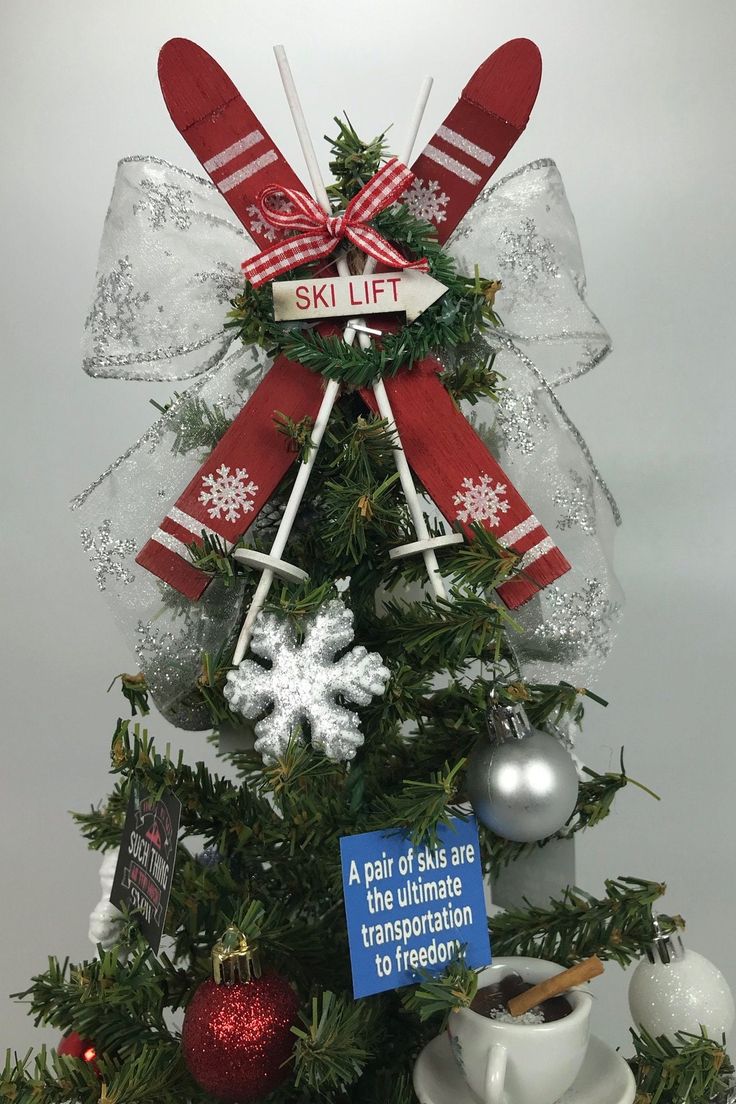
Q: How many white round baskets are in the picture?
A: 2